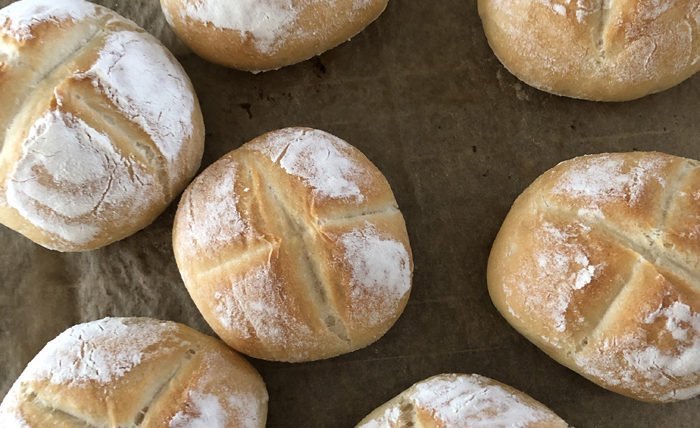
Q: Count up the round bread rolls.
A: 7